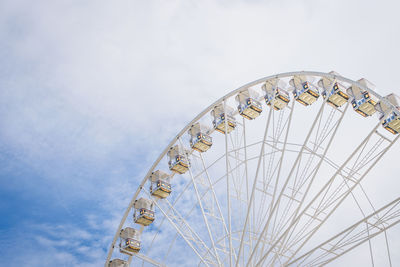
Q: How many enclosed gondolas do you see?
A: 13